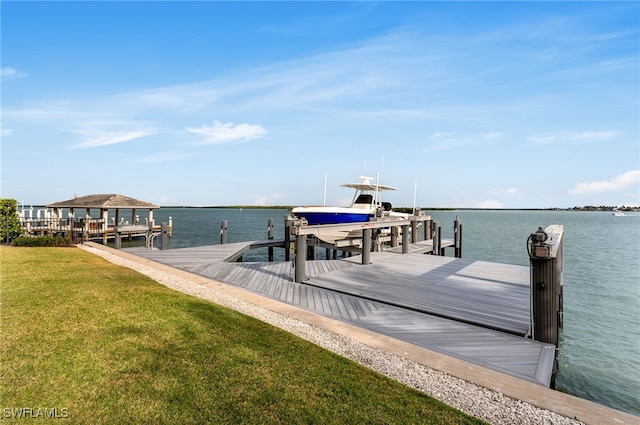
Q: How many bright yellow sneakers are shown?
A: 0